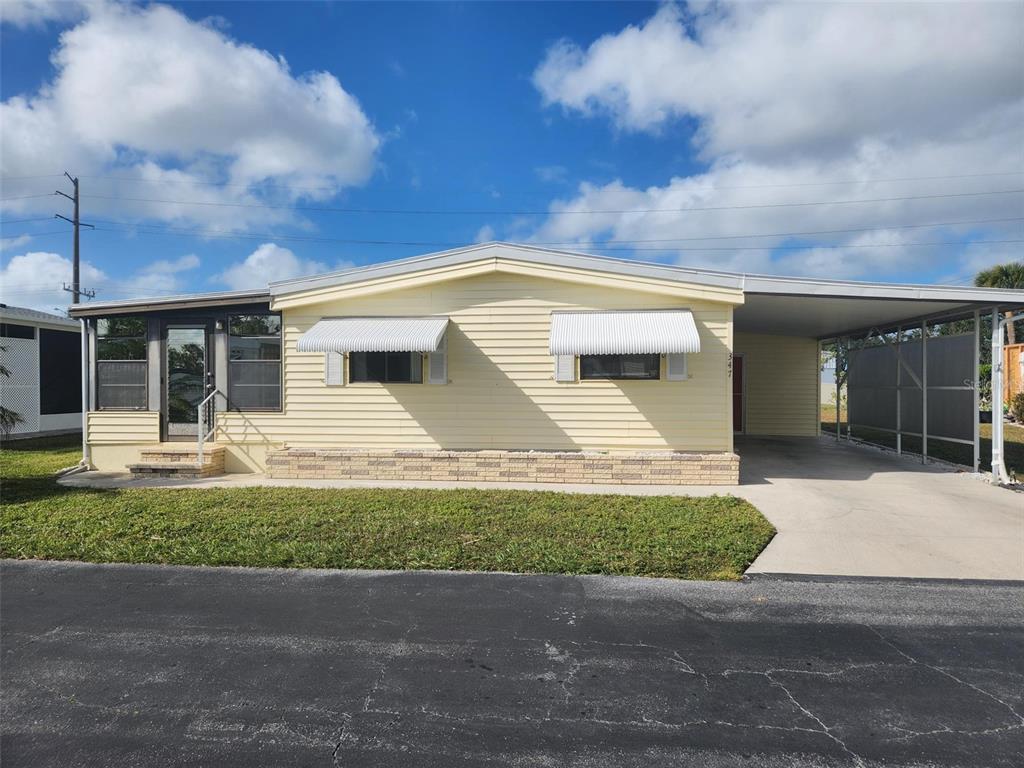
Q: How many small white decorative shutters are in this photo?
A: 4